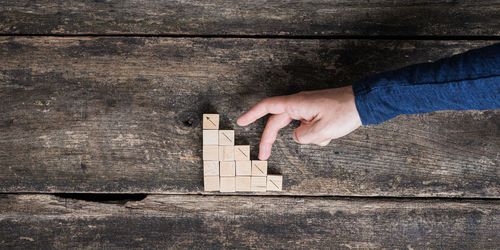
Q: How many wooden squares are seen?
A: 15